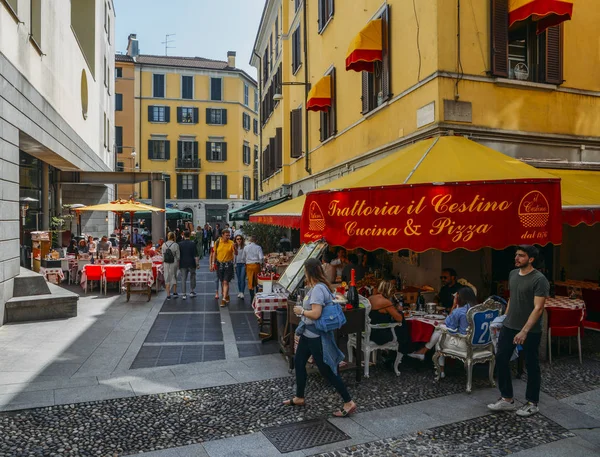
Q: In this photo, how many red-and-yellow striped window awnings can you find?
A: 3